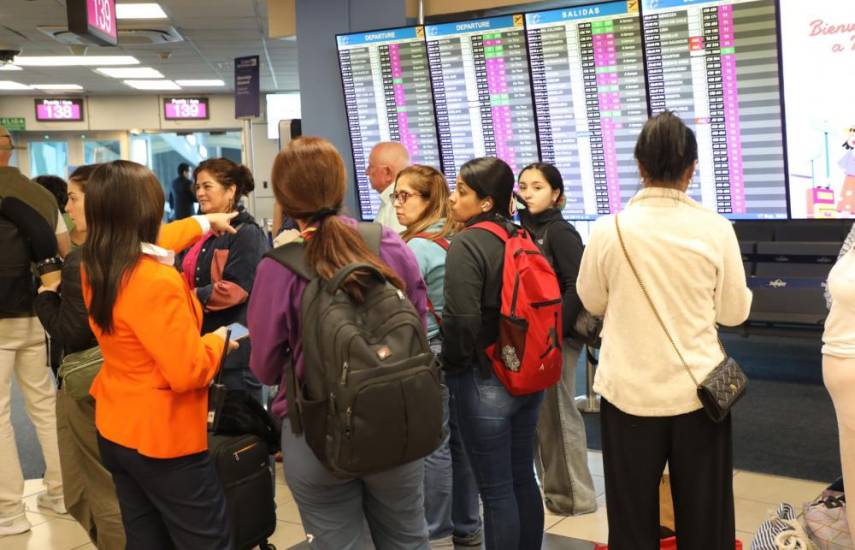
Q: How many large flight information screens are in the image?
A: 4